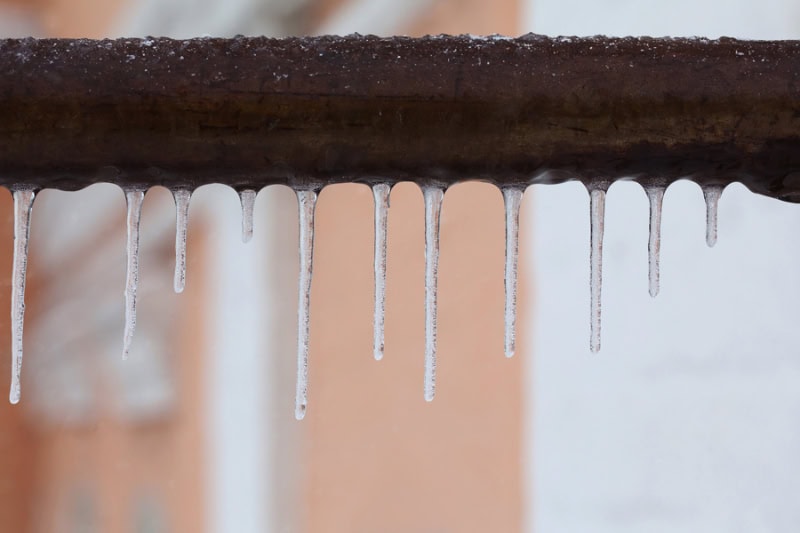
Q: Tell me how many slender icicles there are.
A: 11